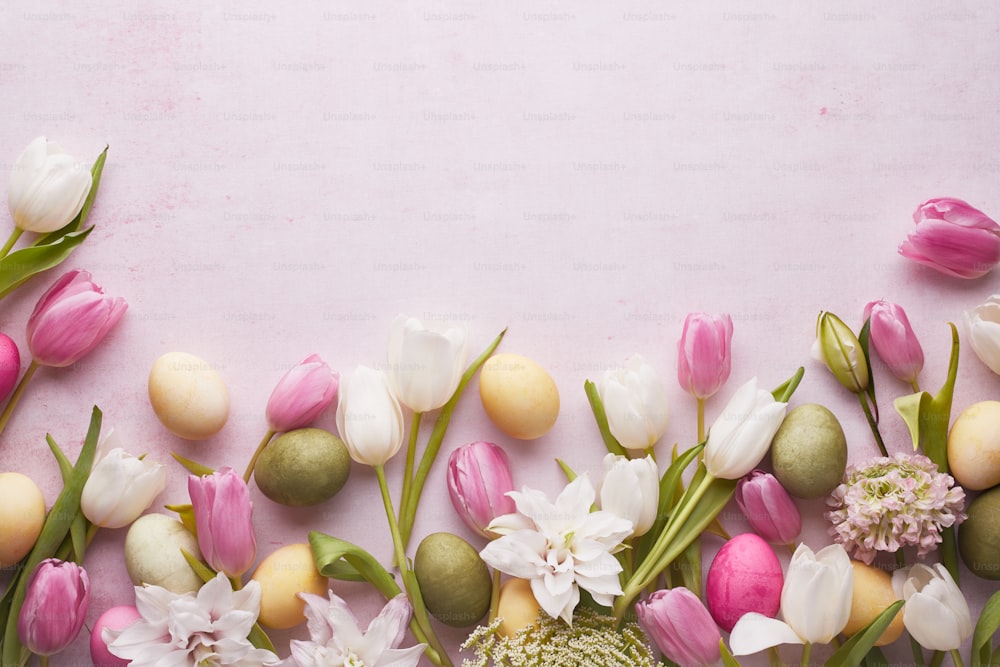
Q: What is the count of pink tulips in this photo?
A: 10